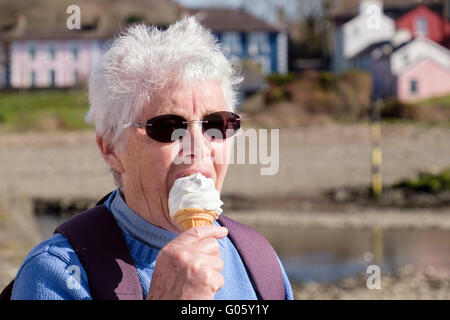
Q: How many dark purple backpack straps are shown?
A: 2